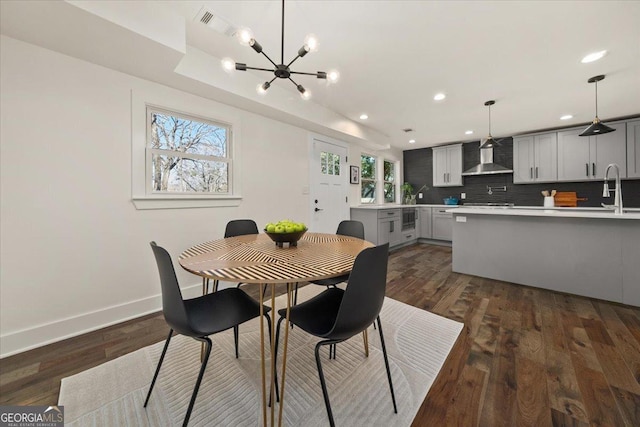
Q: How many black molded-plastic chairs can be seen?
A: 4